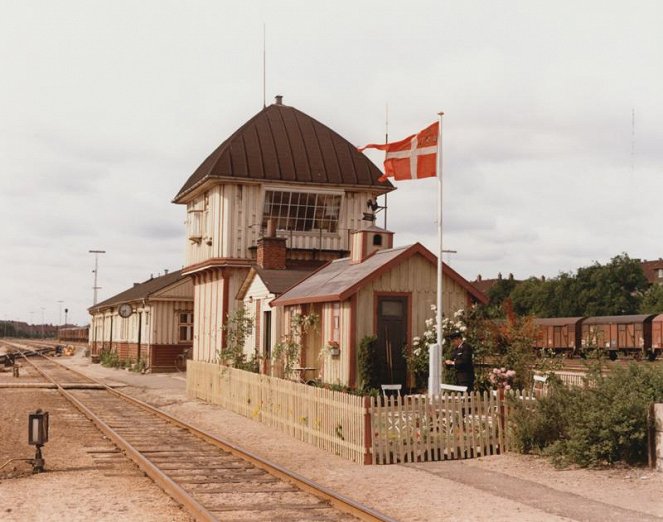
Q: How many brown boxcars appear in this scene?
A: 3